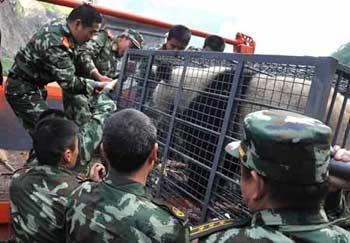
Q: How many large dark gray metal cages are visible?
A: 1